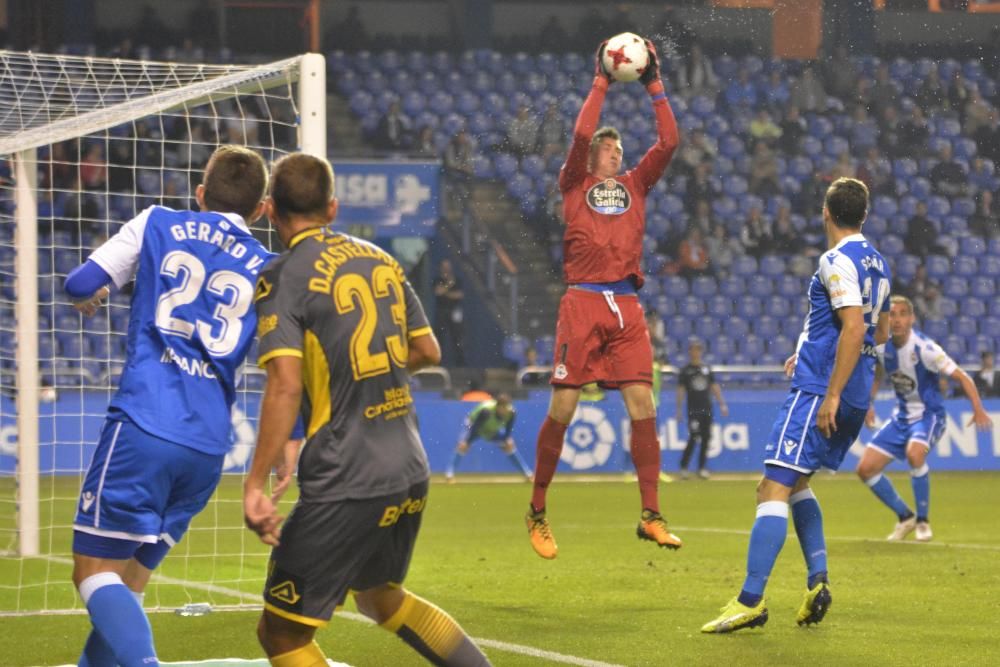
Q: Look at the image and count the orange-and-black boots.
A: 2